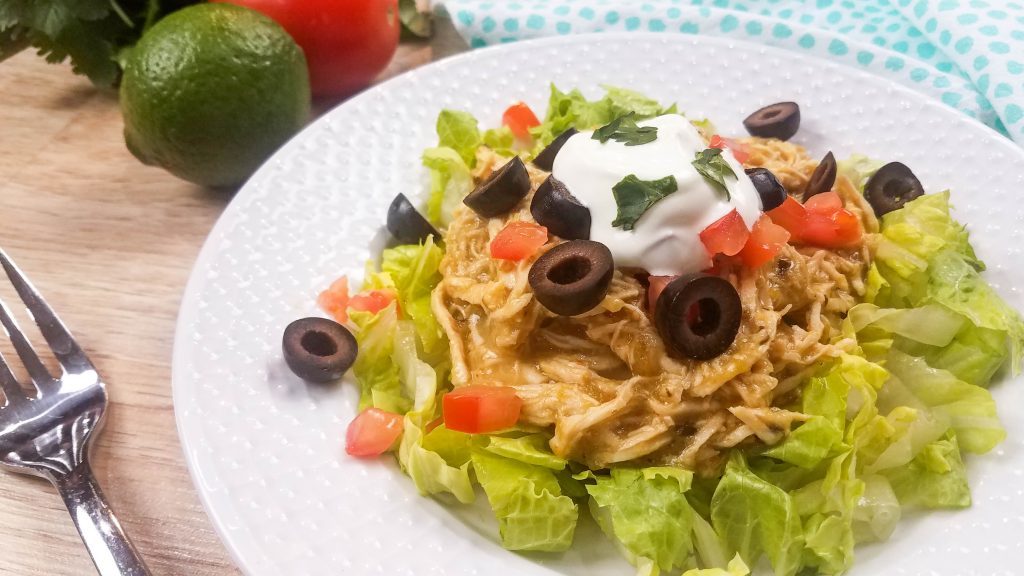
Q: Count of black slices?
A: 11